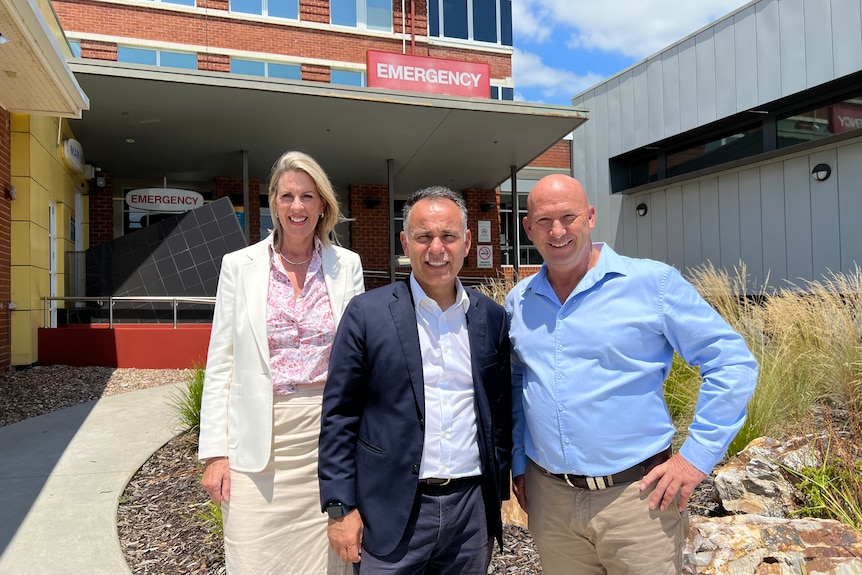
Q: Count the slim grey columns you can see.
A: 3